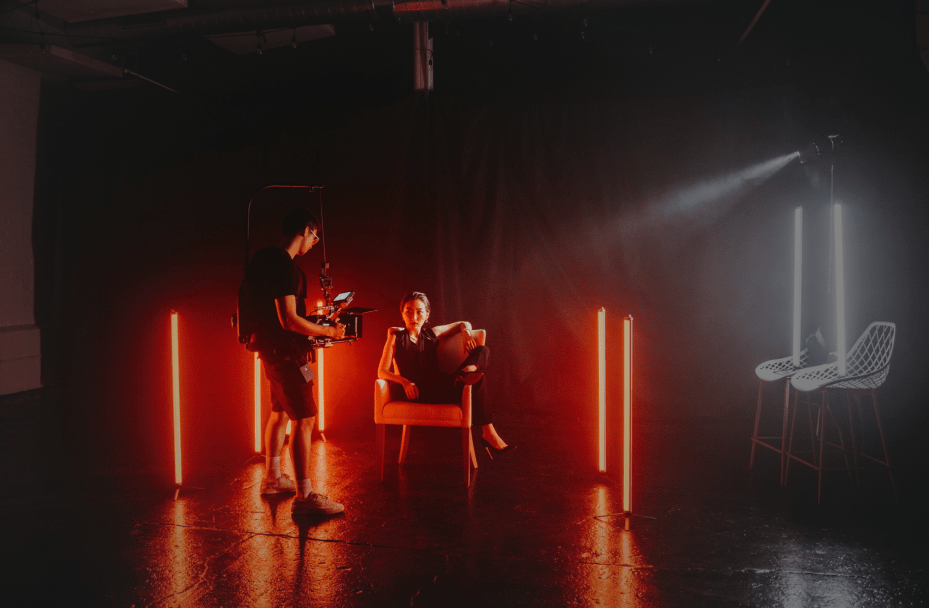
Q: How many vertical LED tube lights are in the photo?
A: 8